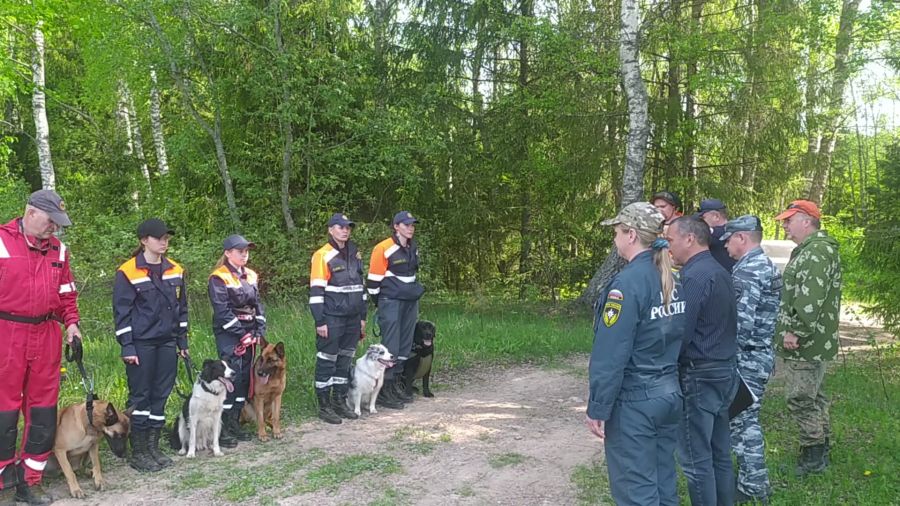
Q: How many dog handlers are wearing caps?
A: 5